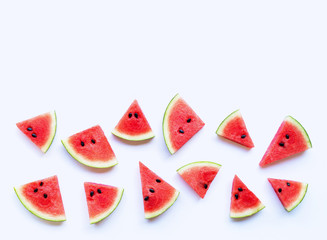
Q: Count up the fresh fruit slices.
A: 12